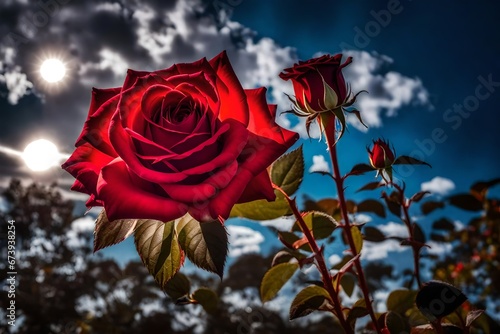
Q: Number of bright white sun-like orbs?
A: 2